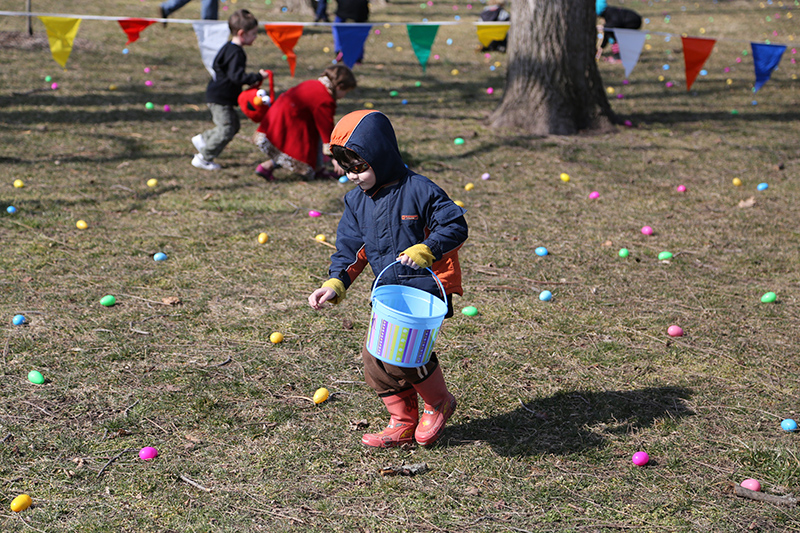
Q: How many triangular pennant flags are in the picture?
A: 10